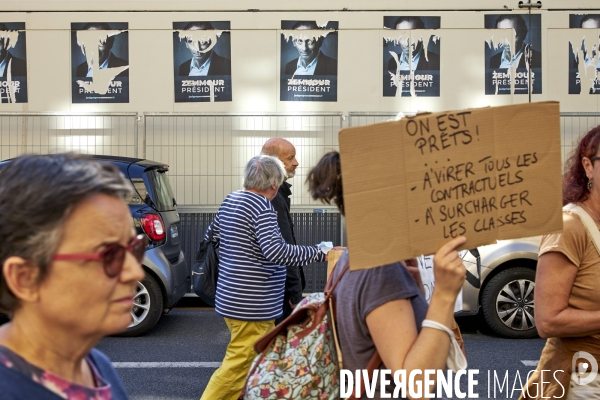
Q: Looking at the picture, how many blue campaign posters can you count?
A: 7